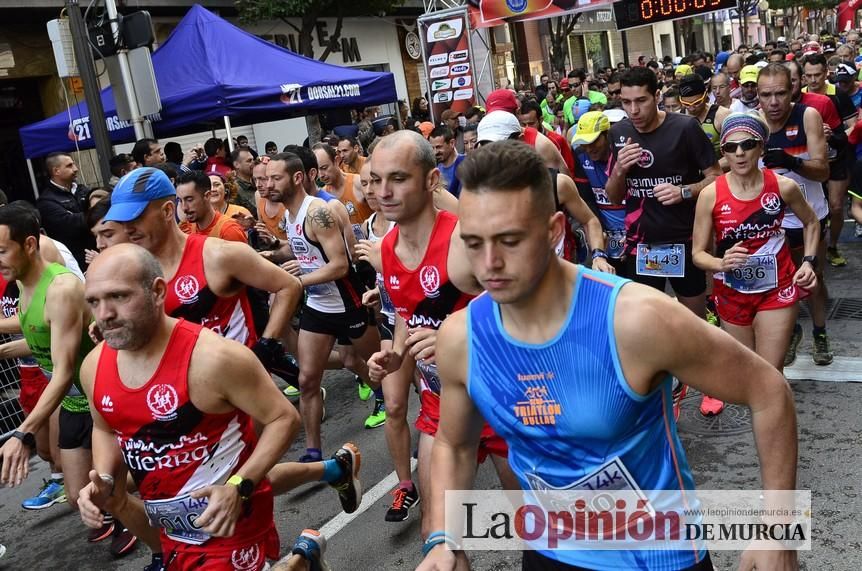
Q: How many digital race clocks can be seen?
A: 1